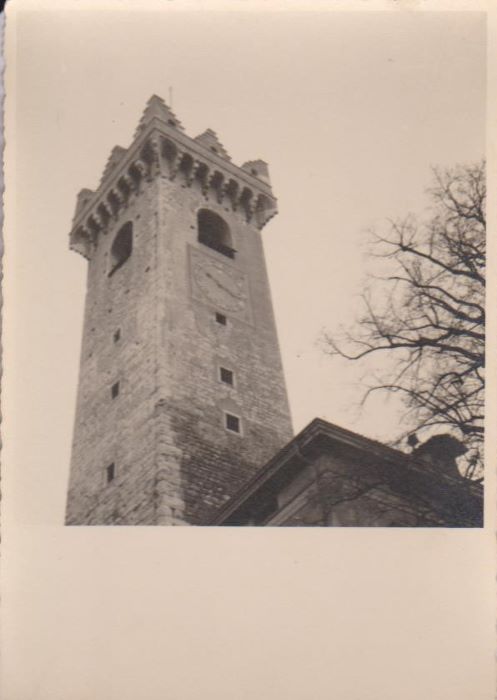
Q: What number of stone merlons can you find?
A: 5